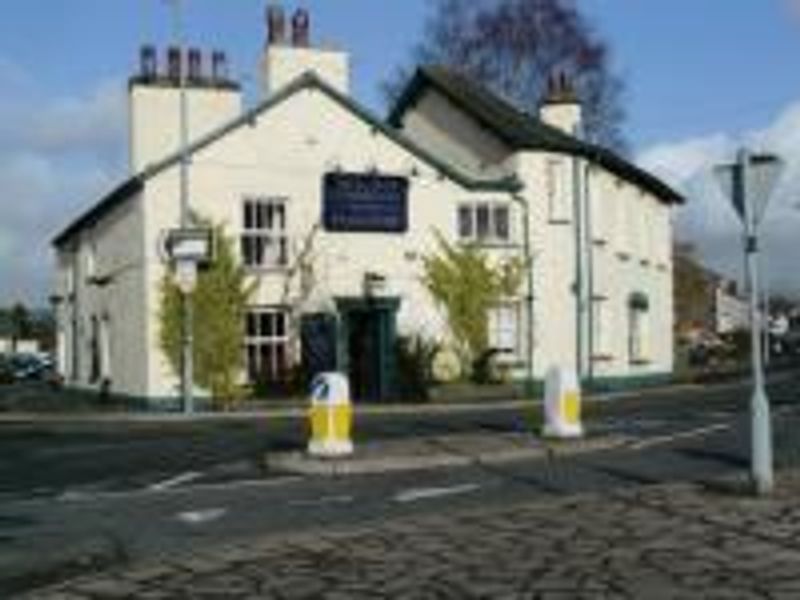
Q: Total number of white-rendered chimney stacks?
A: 3